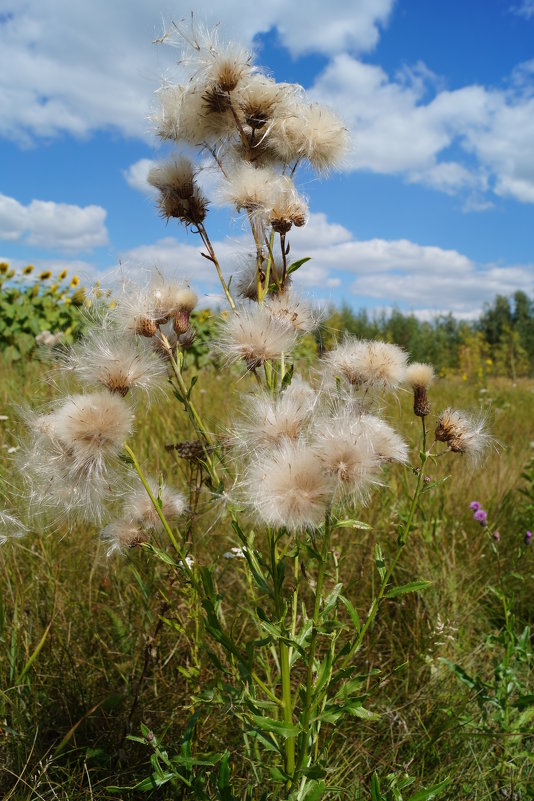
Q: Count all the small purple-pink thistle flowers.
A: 3